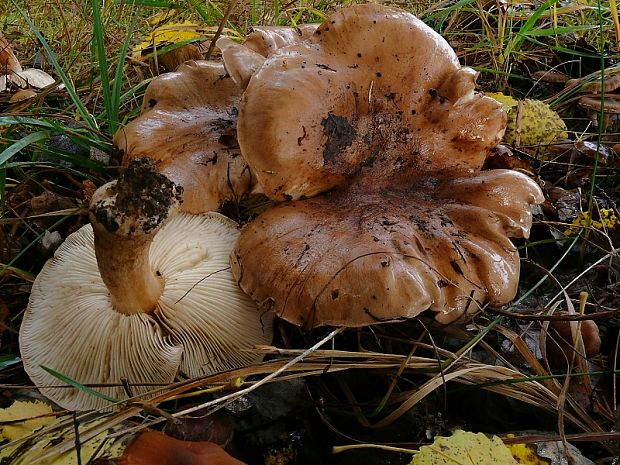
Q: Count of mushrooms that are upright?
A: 3